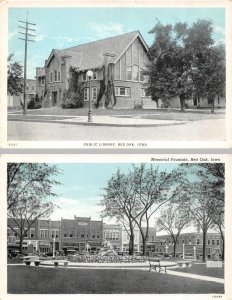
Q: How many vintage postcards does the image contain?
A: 2